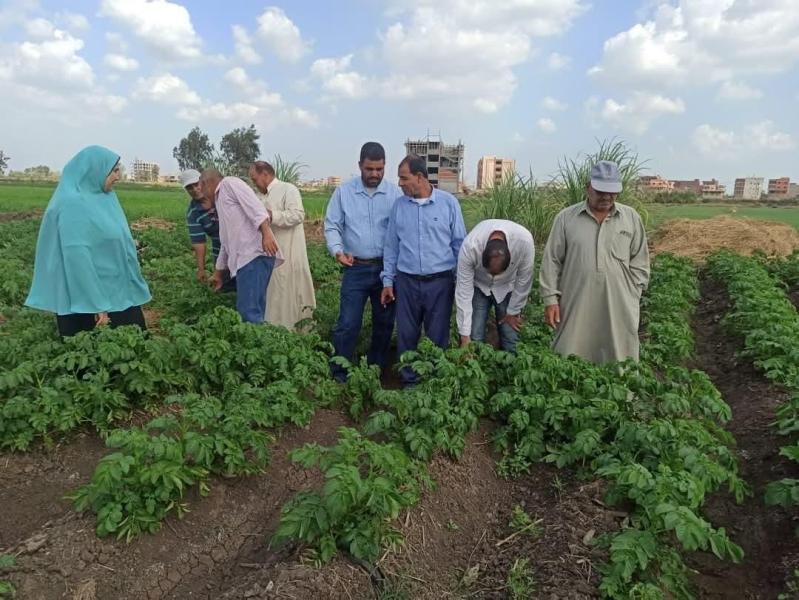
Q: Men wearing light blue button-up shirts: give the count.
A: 2